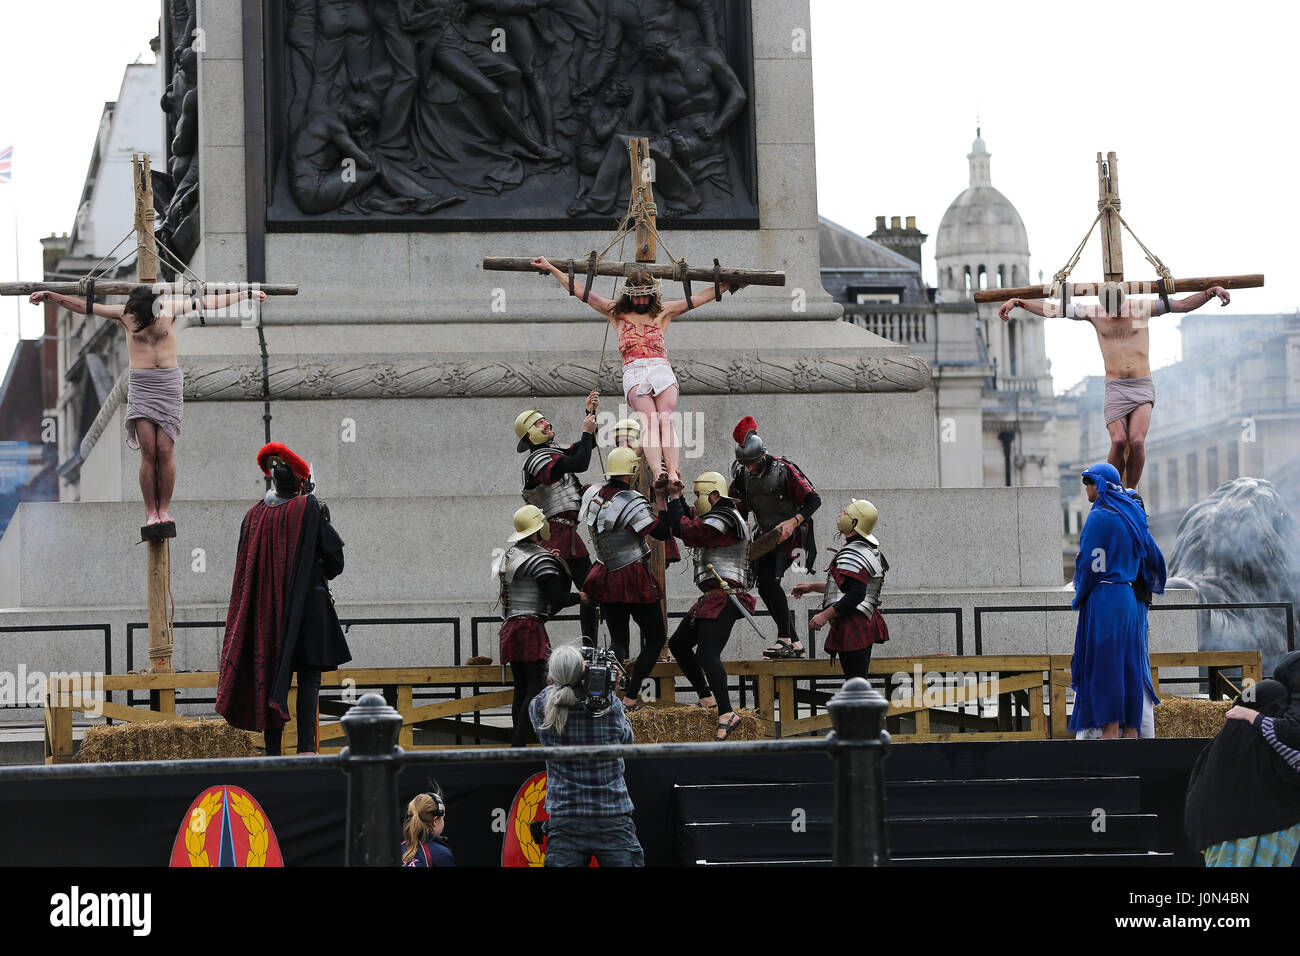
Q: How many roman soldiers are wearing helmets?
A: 8